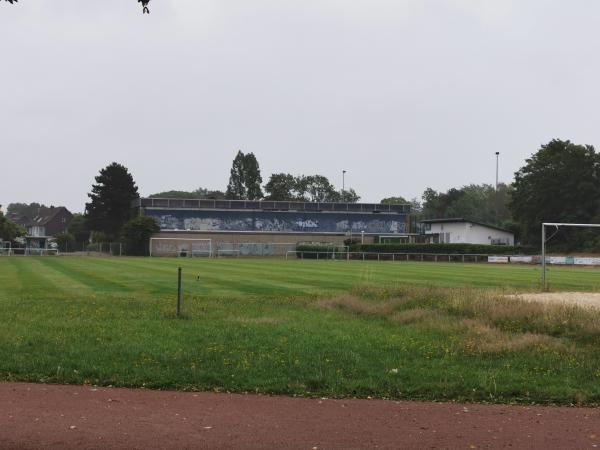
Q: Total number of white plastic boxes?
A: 0